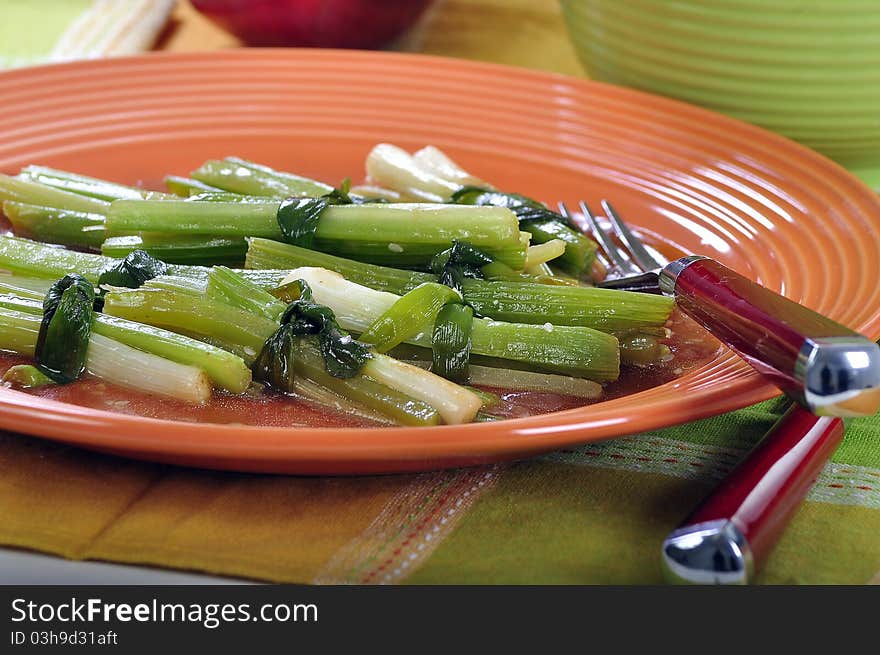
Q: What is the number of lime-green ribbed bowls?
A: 1